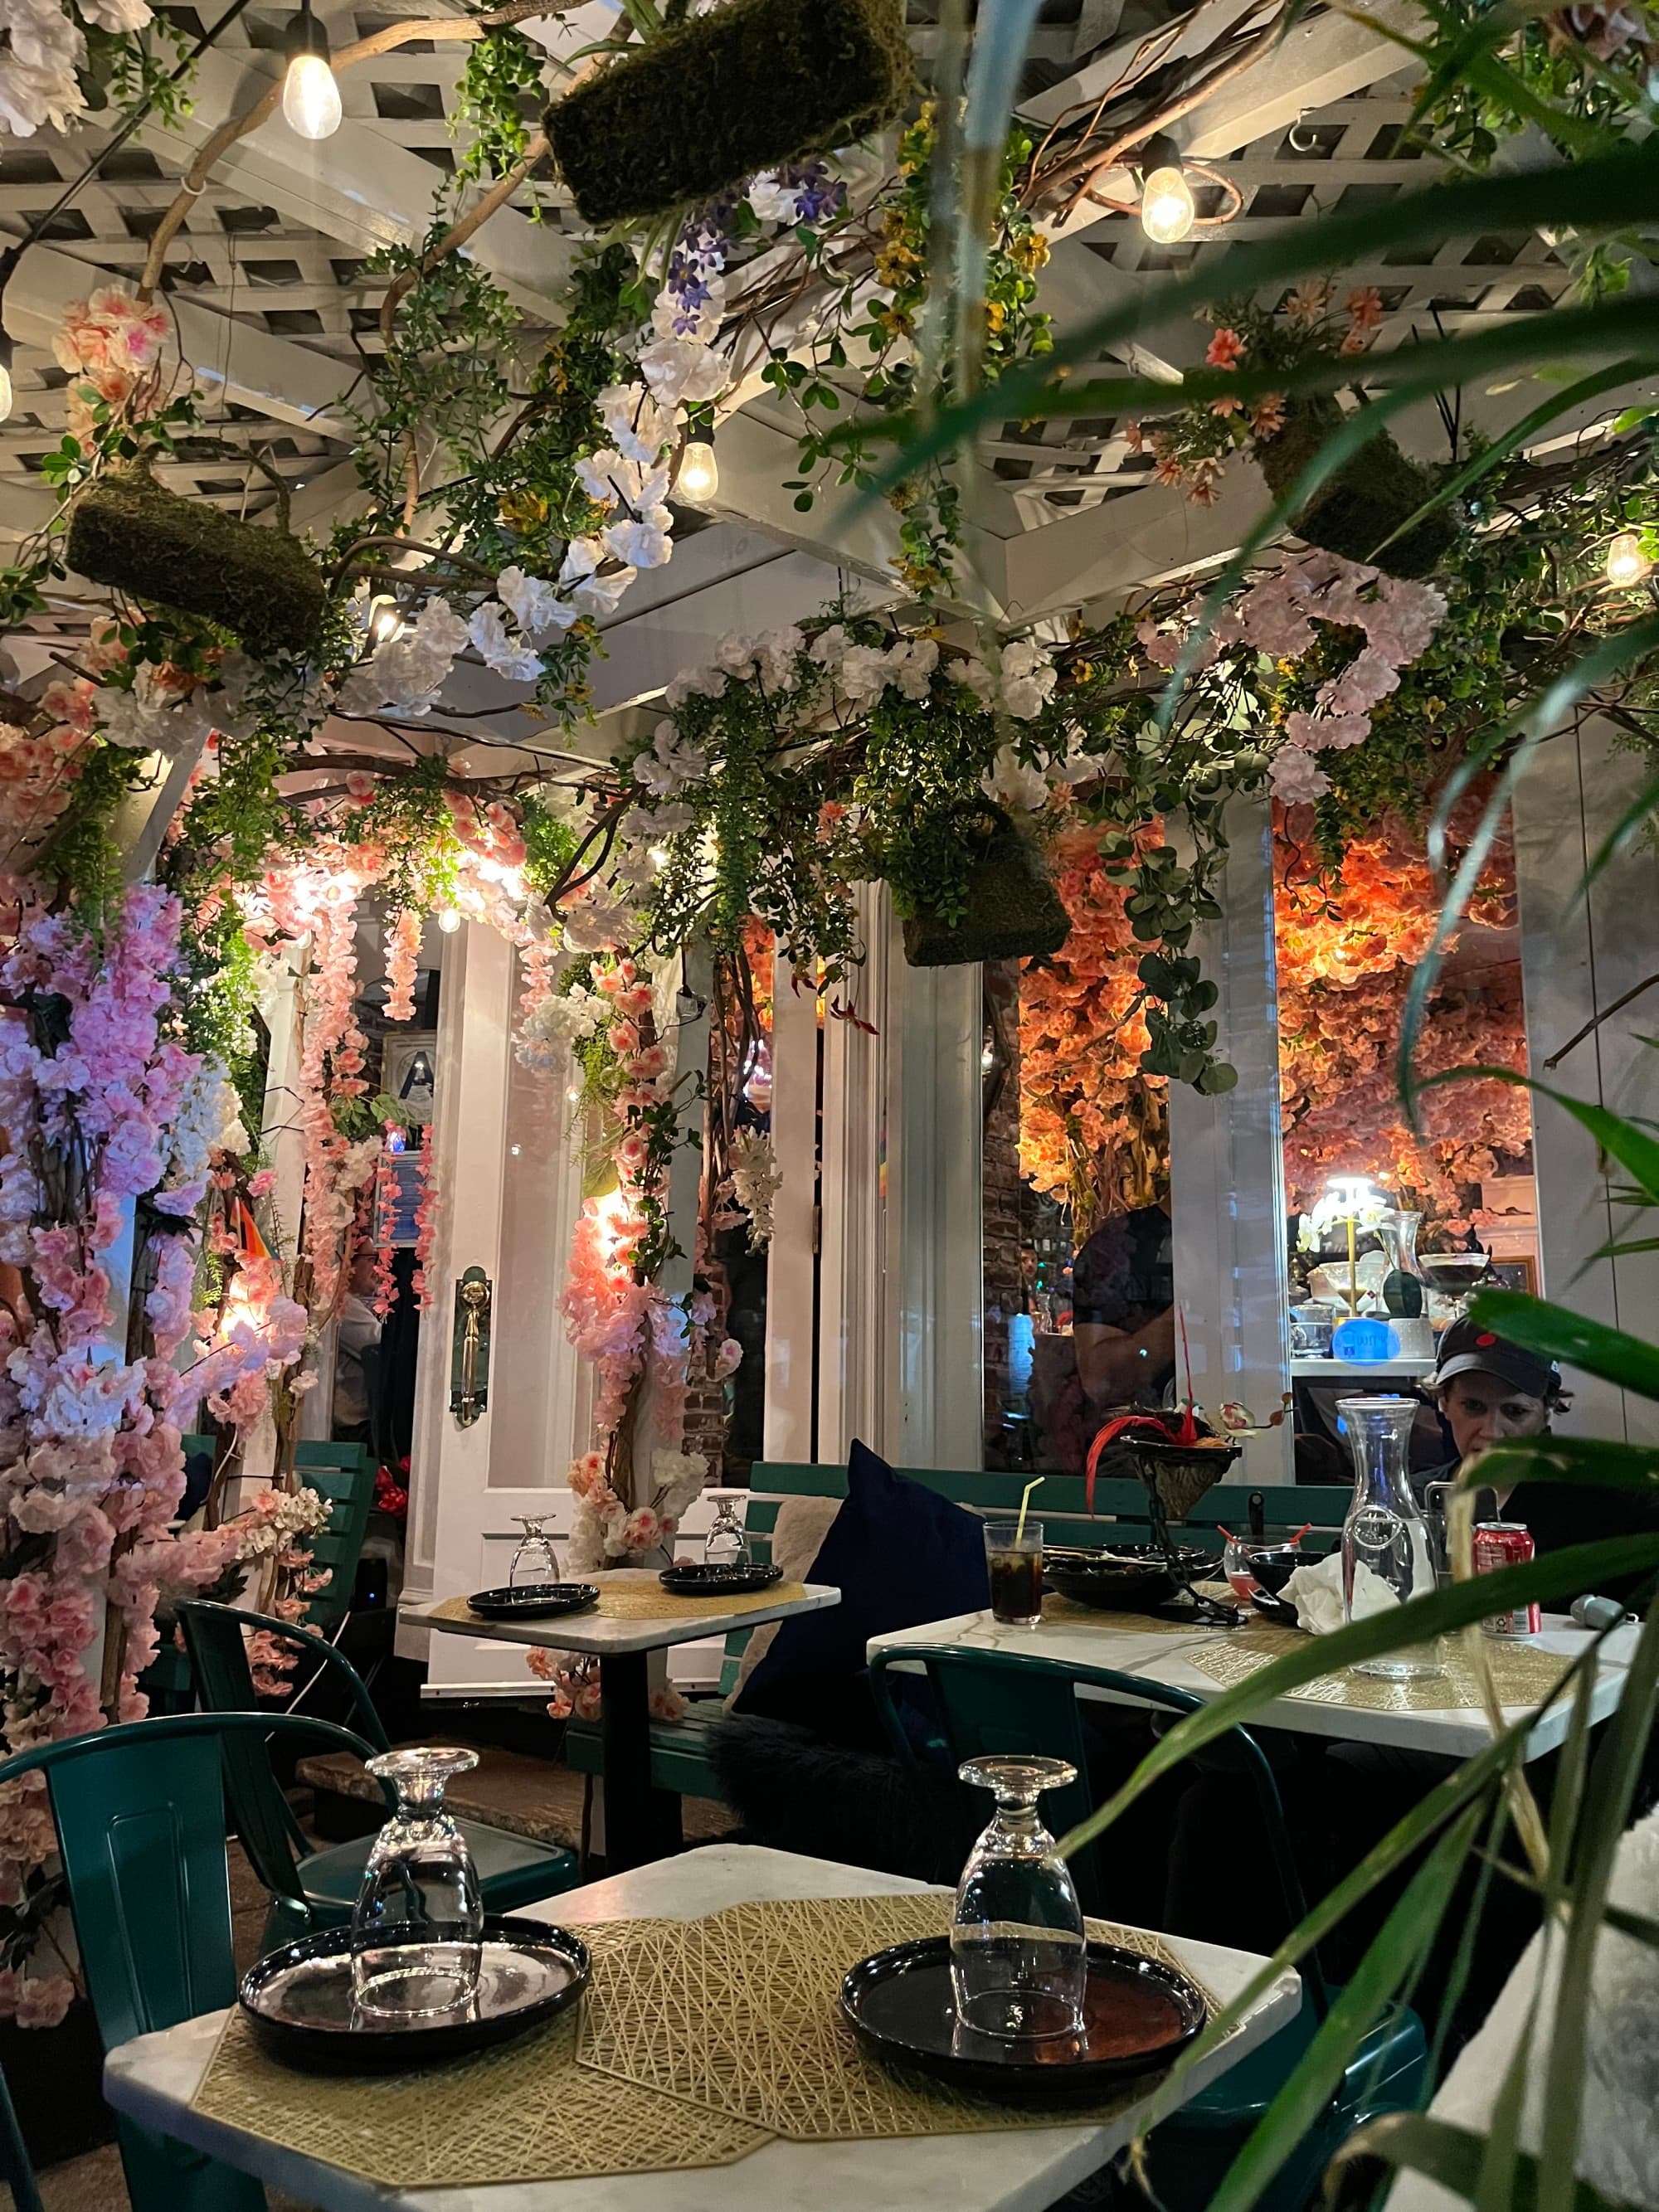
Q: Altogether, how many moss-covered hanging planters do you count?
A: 4